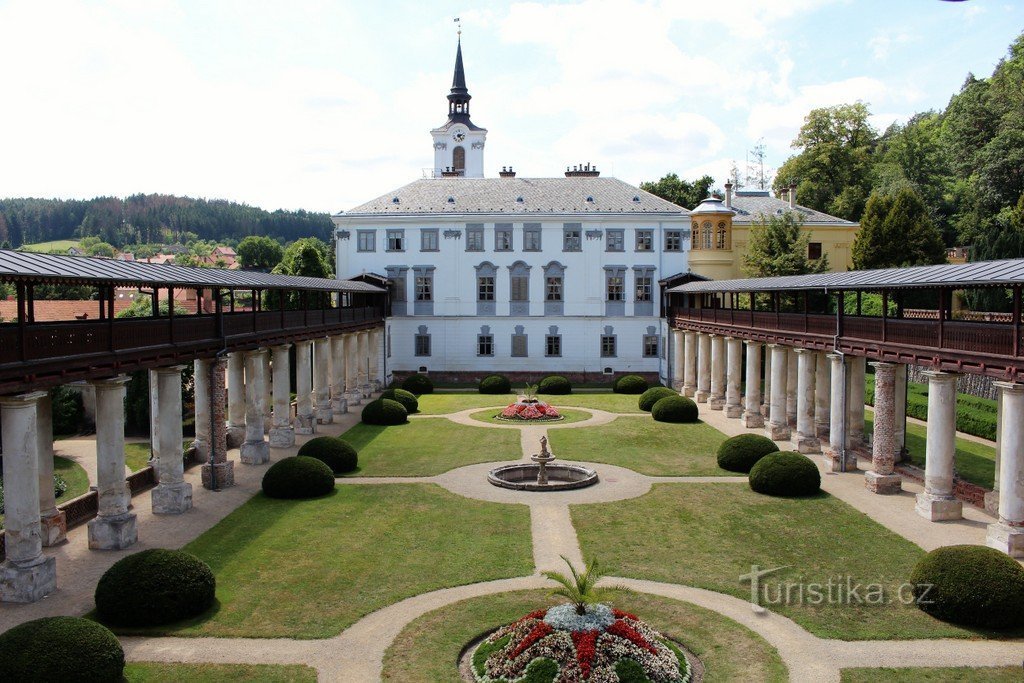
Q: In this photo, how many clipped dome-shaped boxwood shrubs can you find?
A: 15